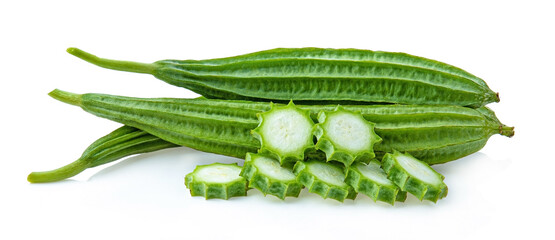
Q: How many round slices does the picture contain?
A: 7